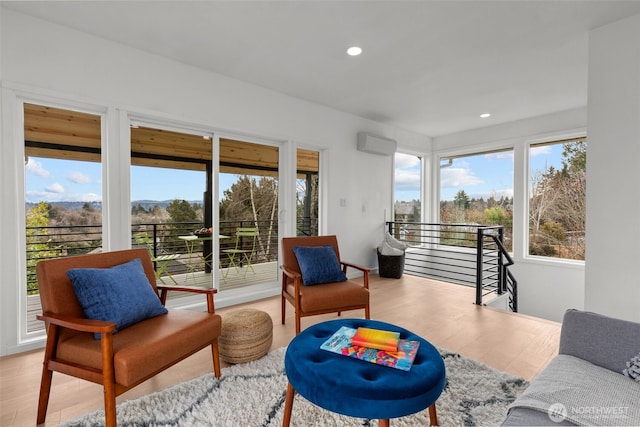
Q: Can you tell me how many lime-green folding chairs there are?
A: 2